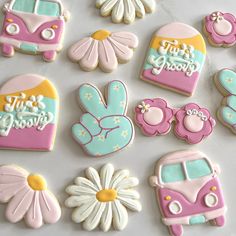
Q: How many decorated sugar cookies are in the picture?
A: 12